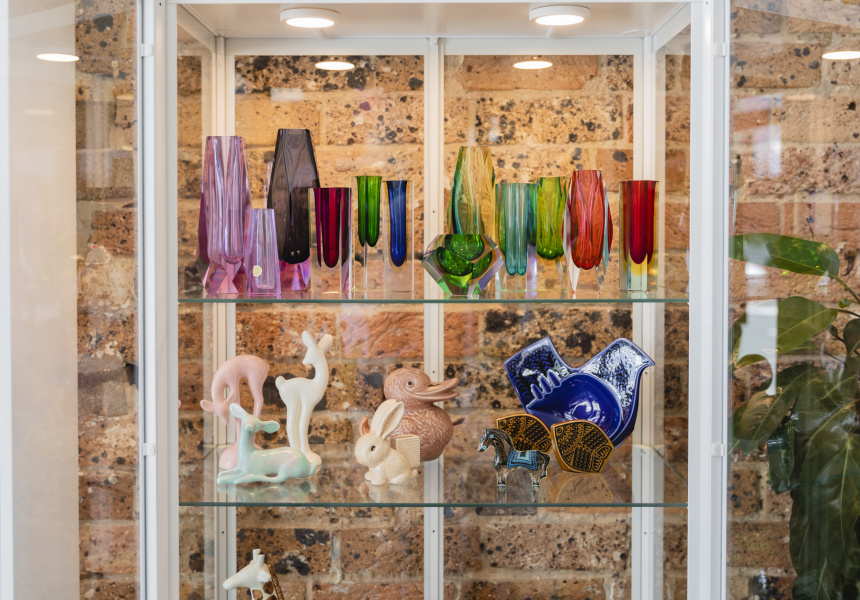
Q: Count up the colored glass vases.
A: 12